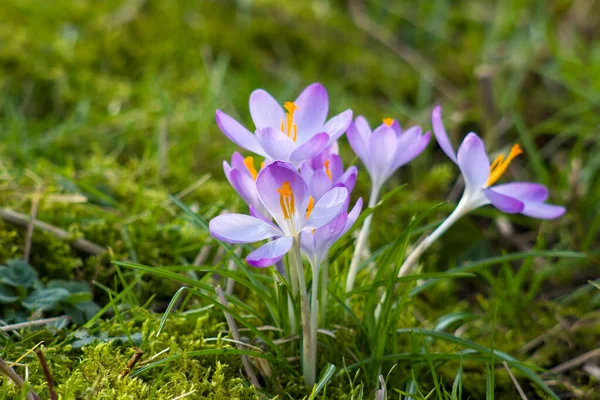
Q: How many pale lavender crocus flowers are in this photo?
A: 7